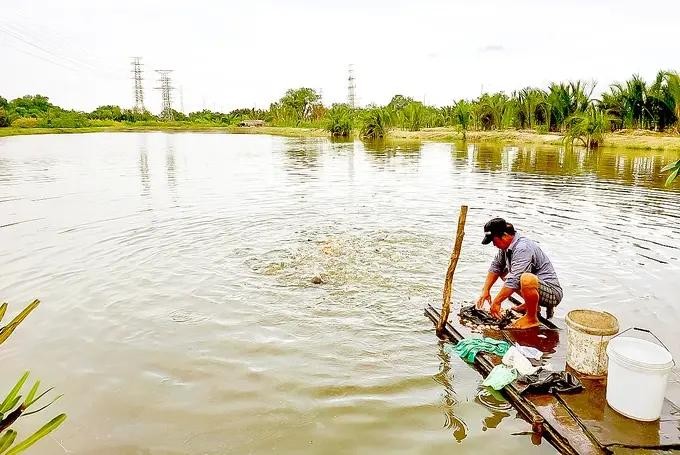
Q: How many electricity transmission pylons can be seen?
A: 3